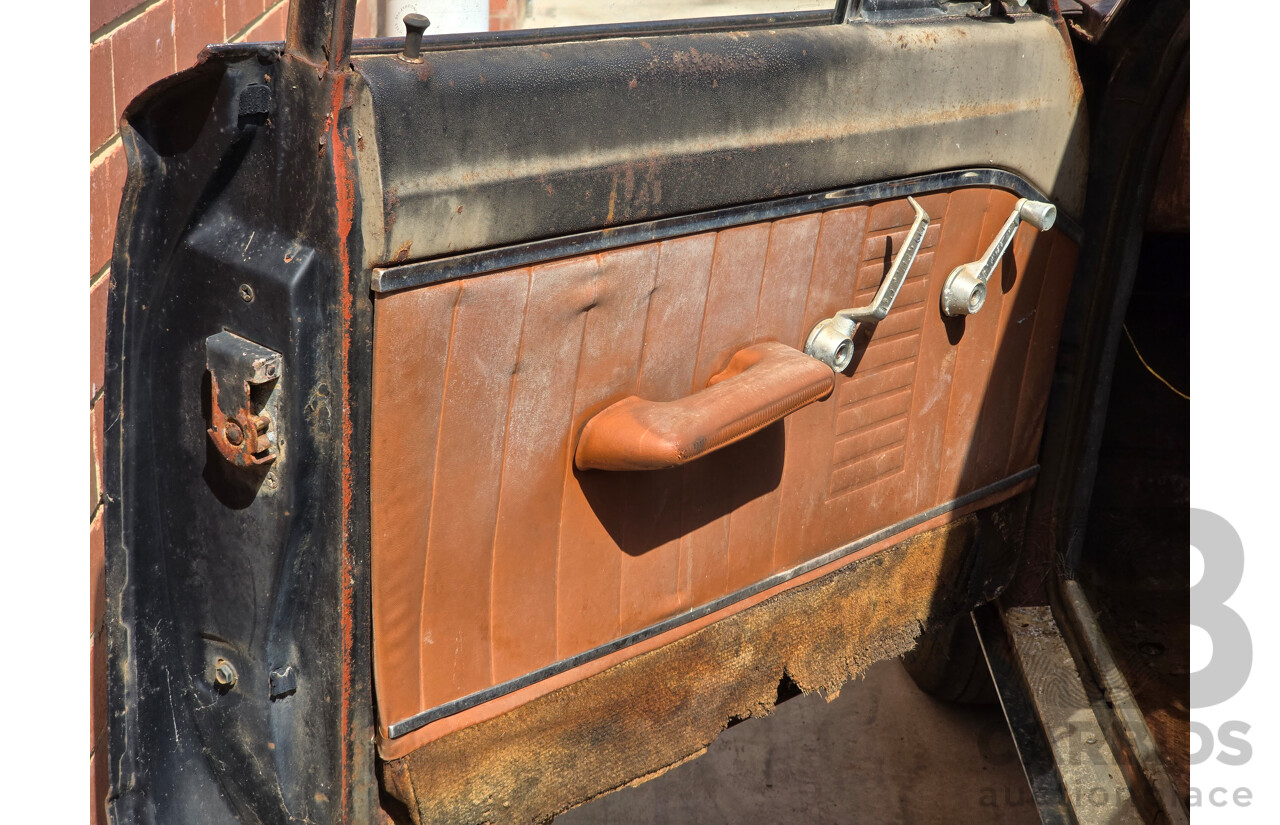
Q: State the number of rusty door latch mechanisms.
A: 1